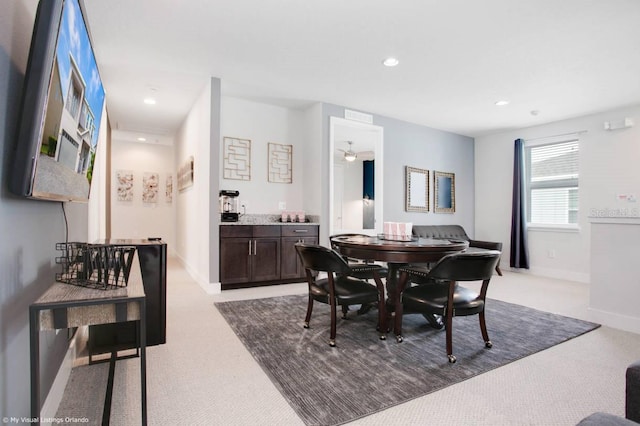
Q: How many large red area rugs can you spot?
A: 0